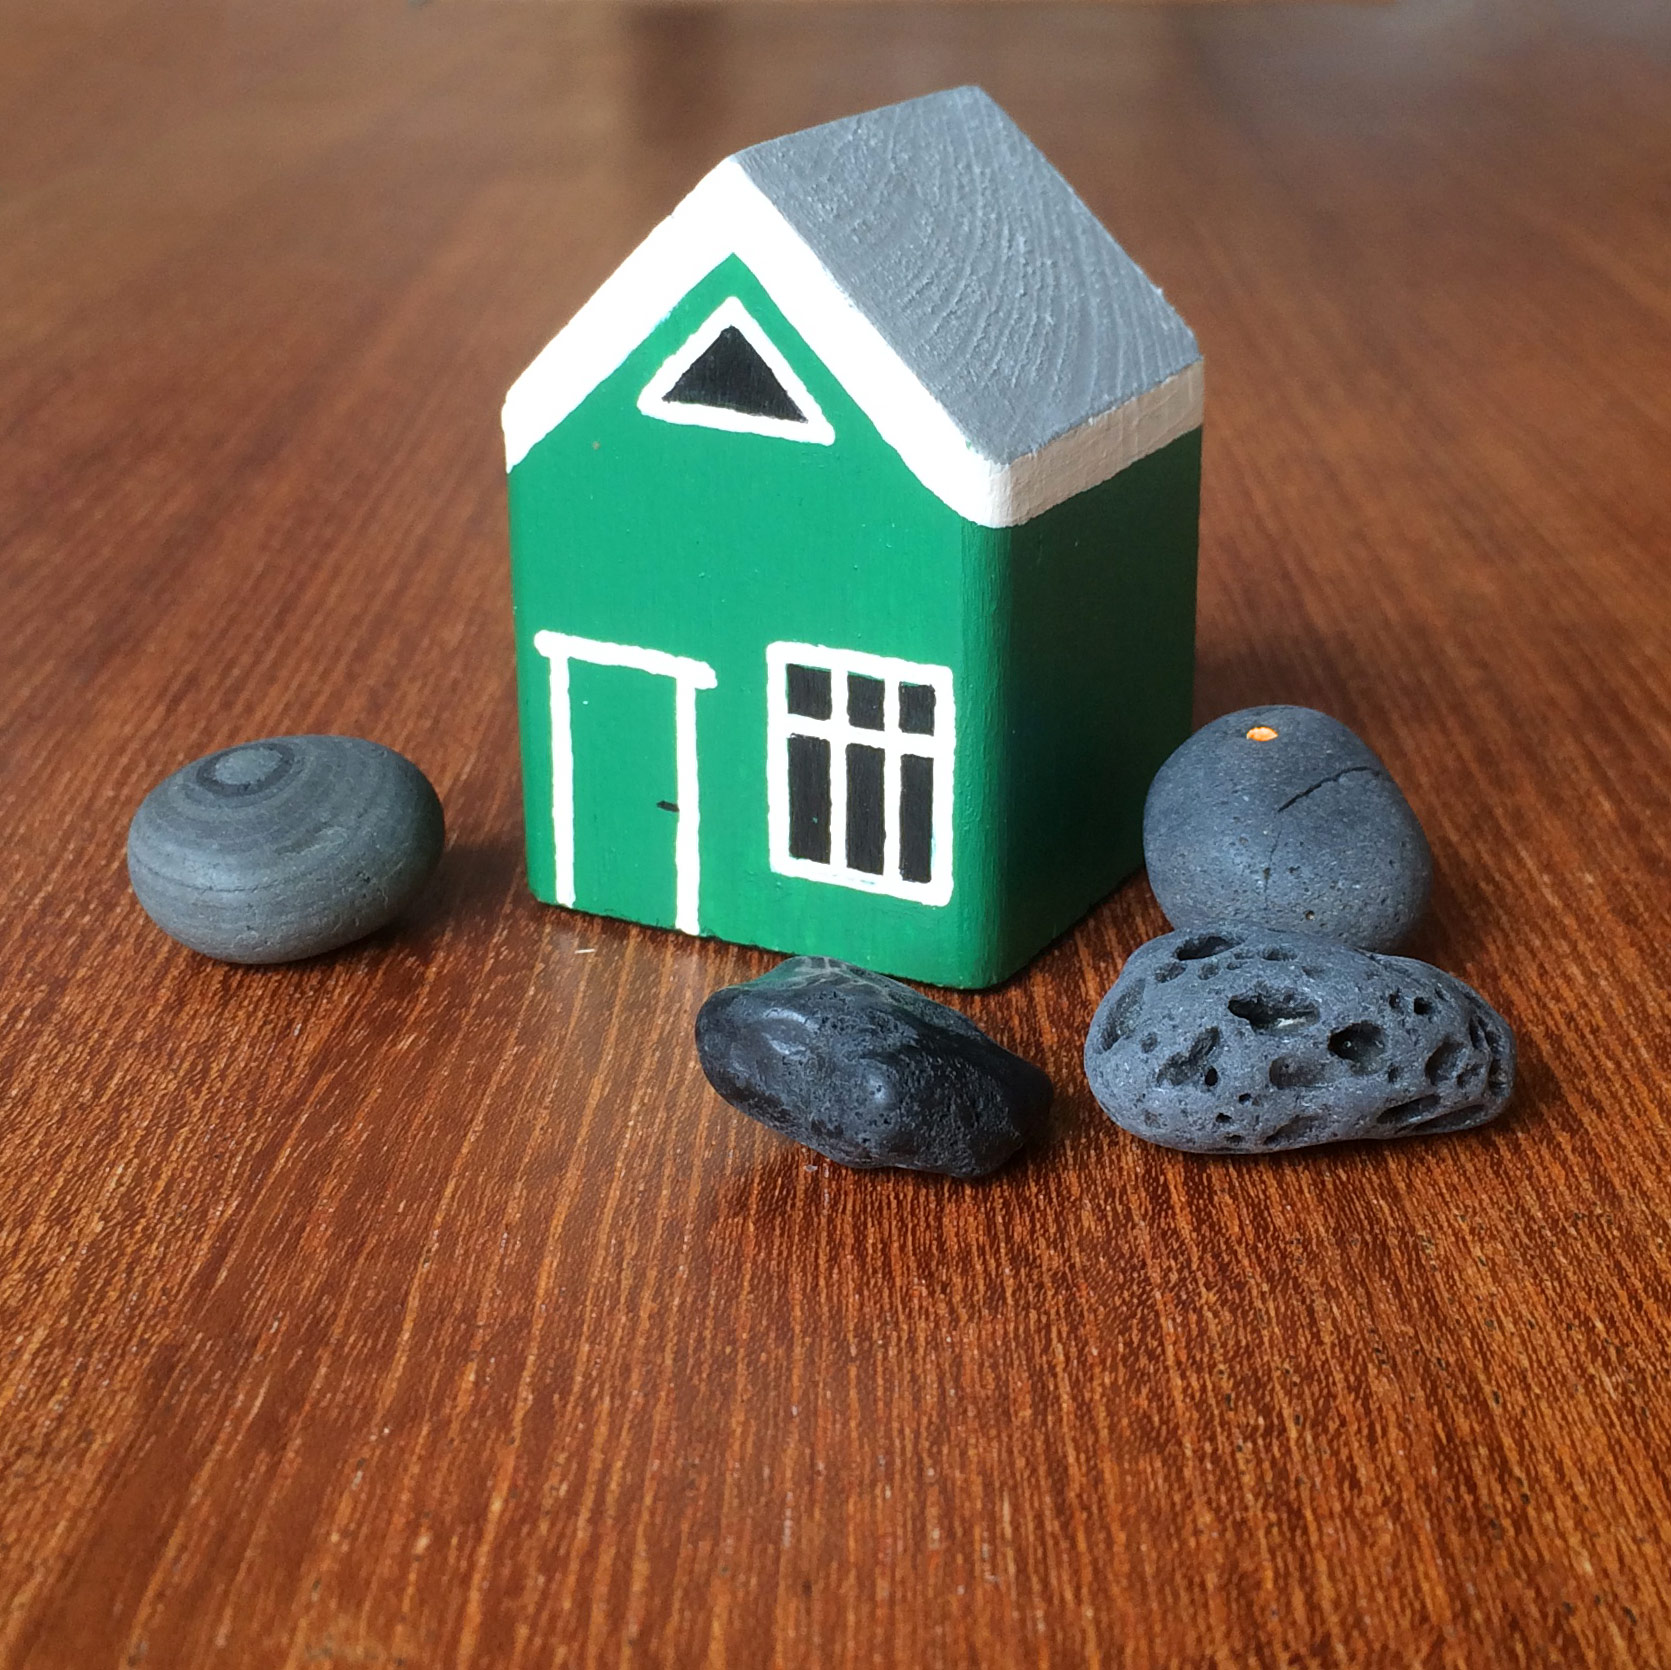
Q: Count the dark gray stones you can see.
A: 4